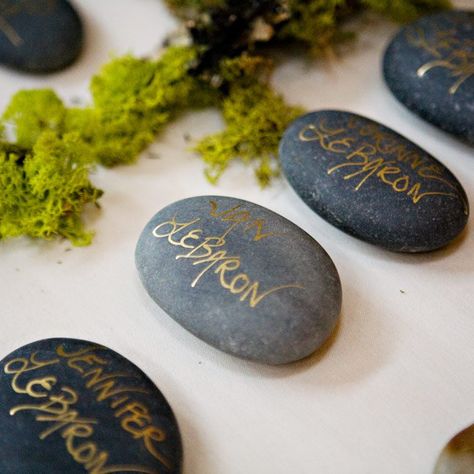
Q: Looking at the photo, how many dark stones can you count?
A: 4